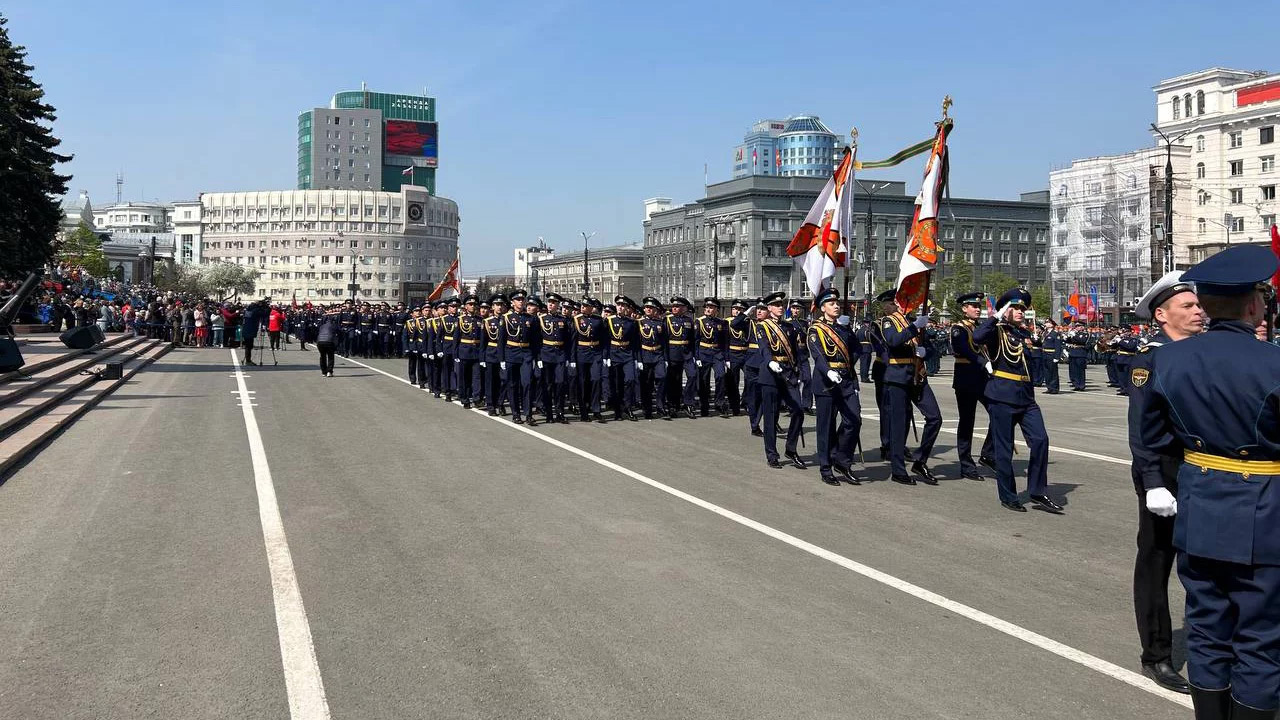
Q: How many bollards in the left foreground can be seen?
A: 0